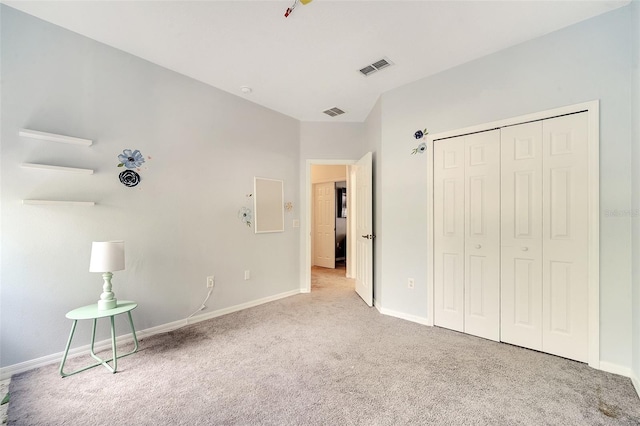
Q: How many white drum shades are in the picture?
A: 1